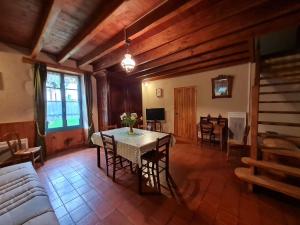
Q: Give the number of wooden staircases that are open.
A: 1